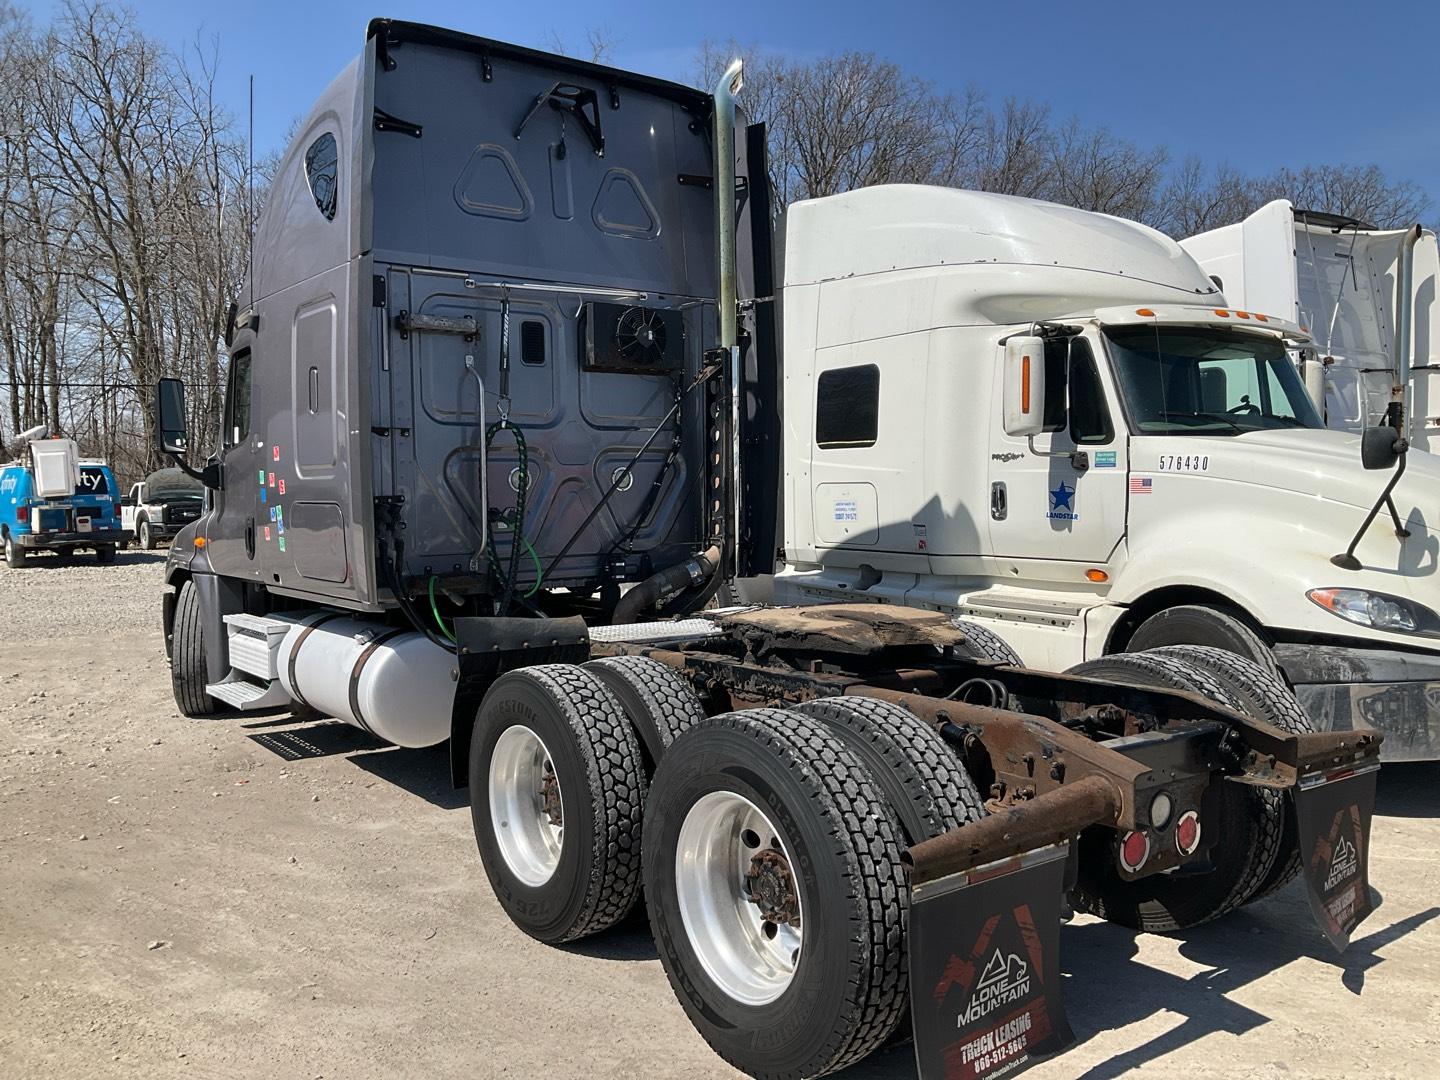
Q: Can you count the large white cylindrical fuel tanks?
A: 1